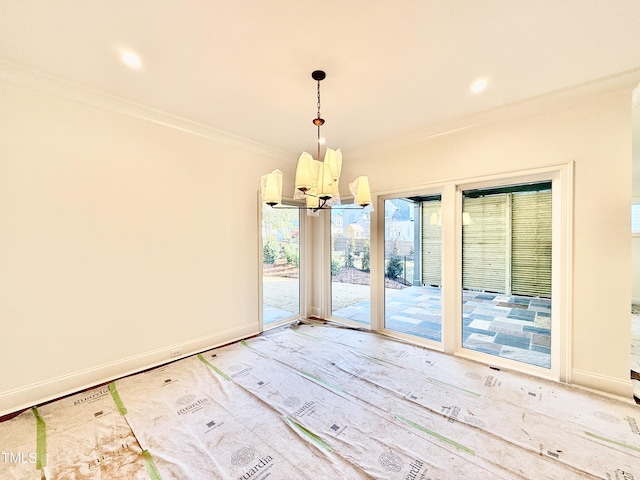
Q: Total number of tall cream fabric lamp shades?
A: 6